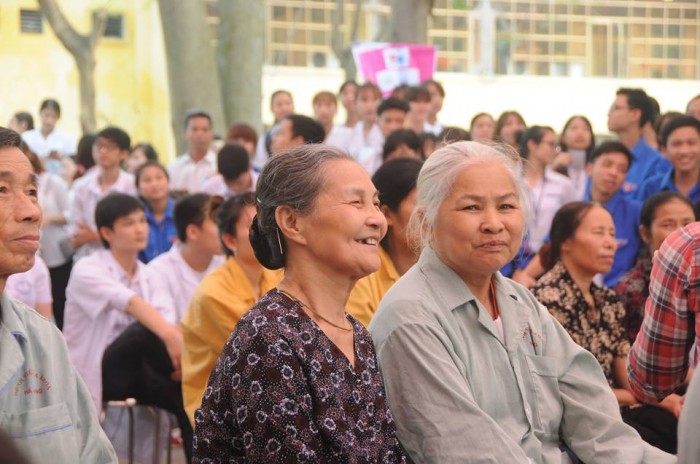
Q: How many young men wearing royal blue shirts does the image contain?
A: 3